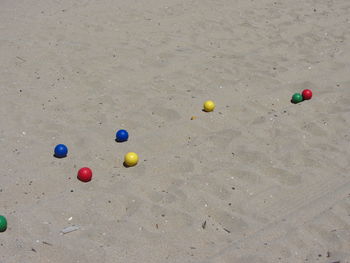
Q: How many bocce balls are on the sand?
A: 8